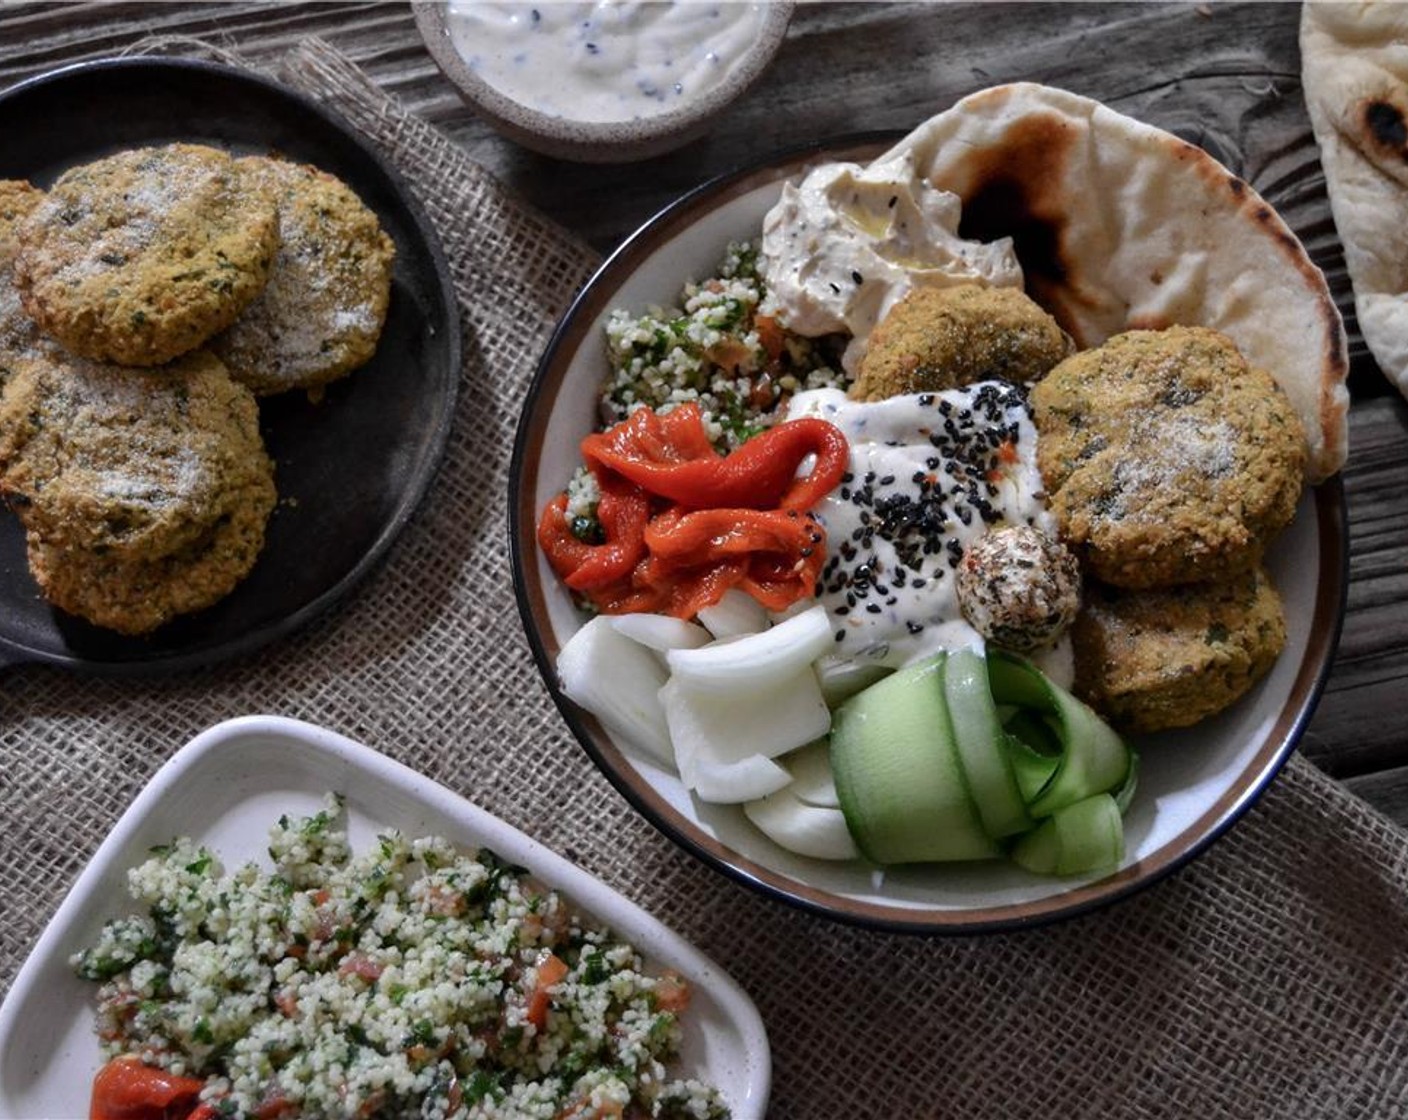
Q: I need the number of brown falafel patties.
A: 8